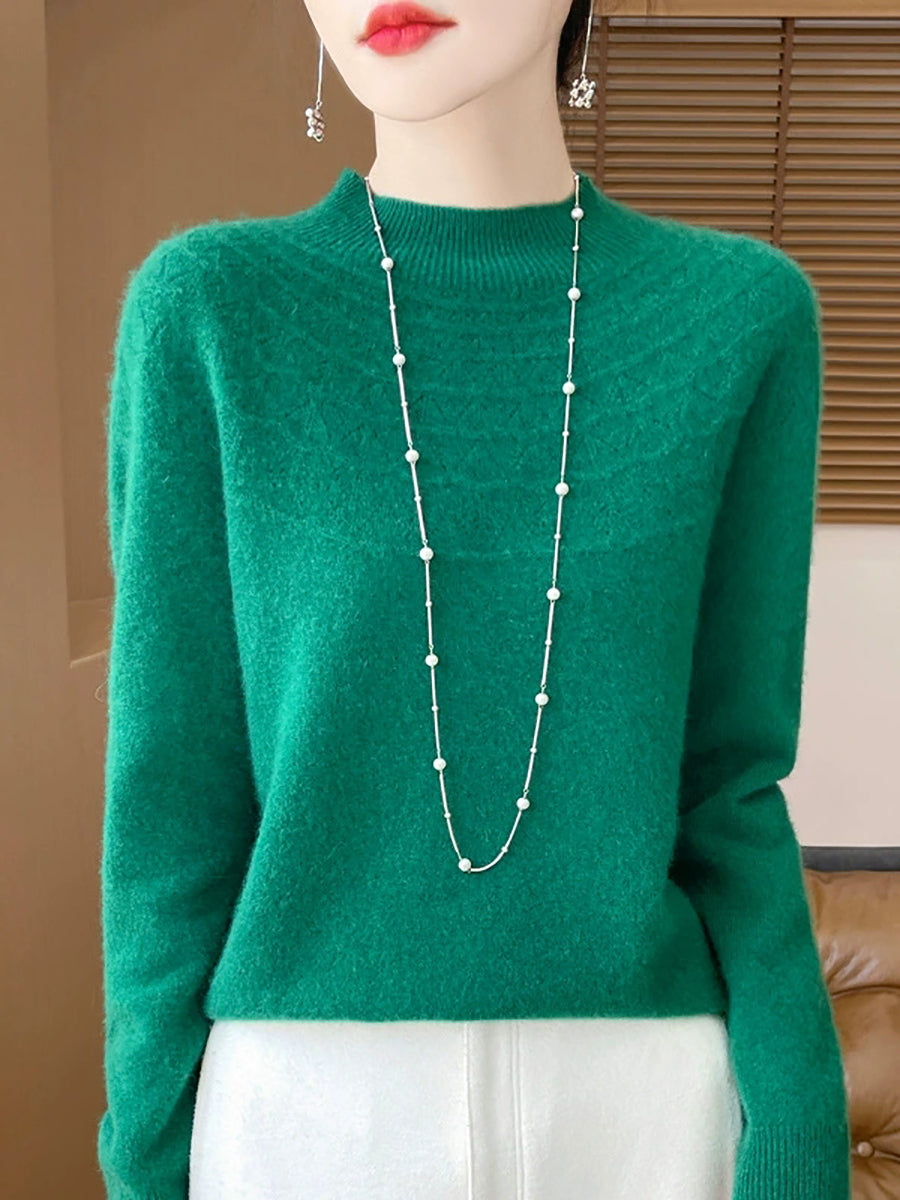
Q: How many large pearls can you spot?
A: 14